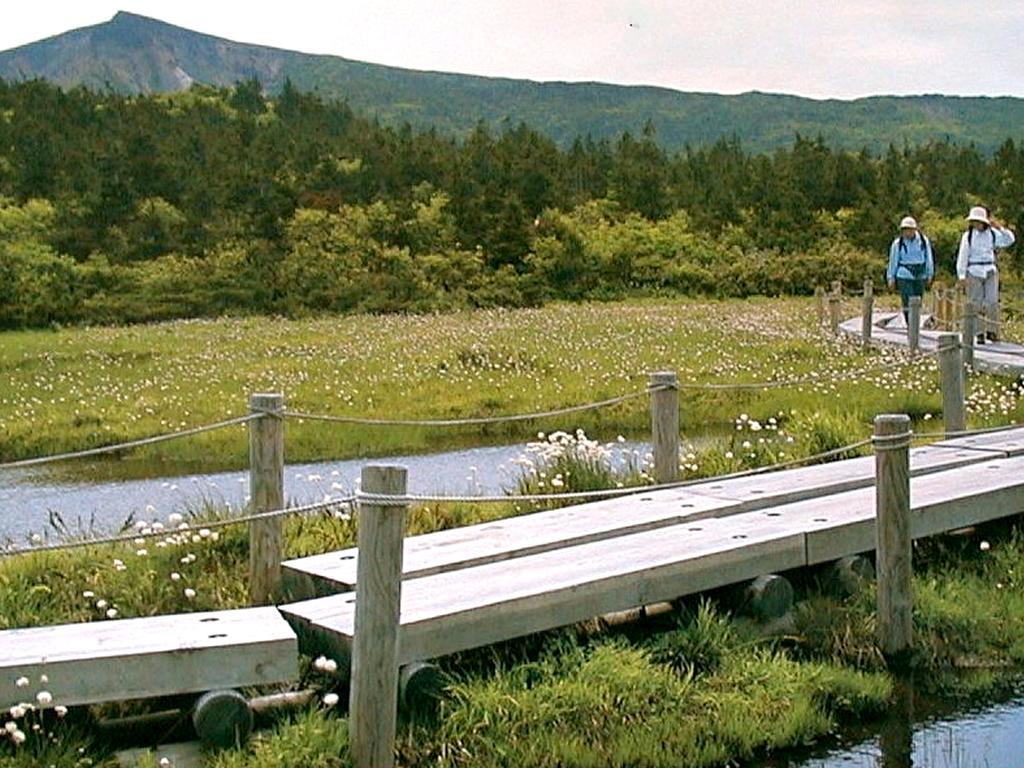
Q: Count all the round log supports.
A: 4